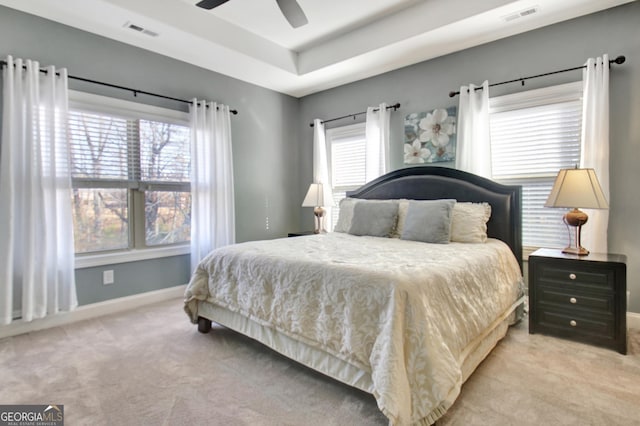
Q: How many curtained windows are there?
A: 3